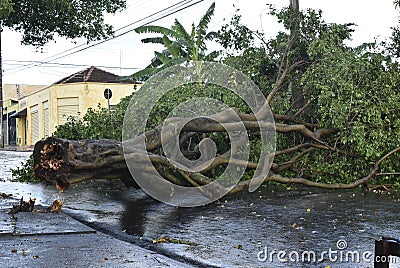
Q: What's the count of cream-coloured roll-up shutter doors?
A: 3